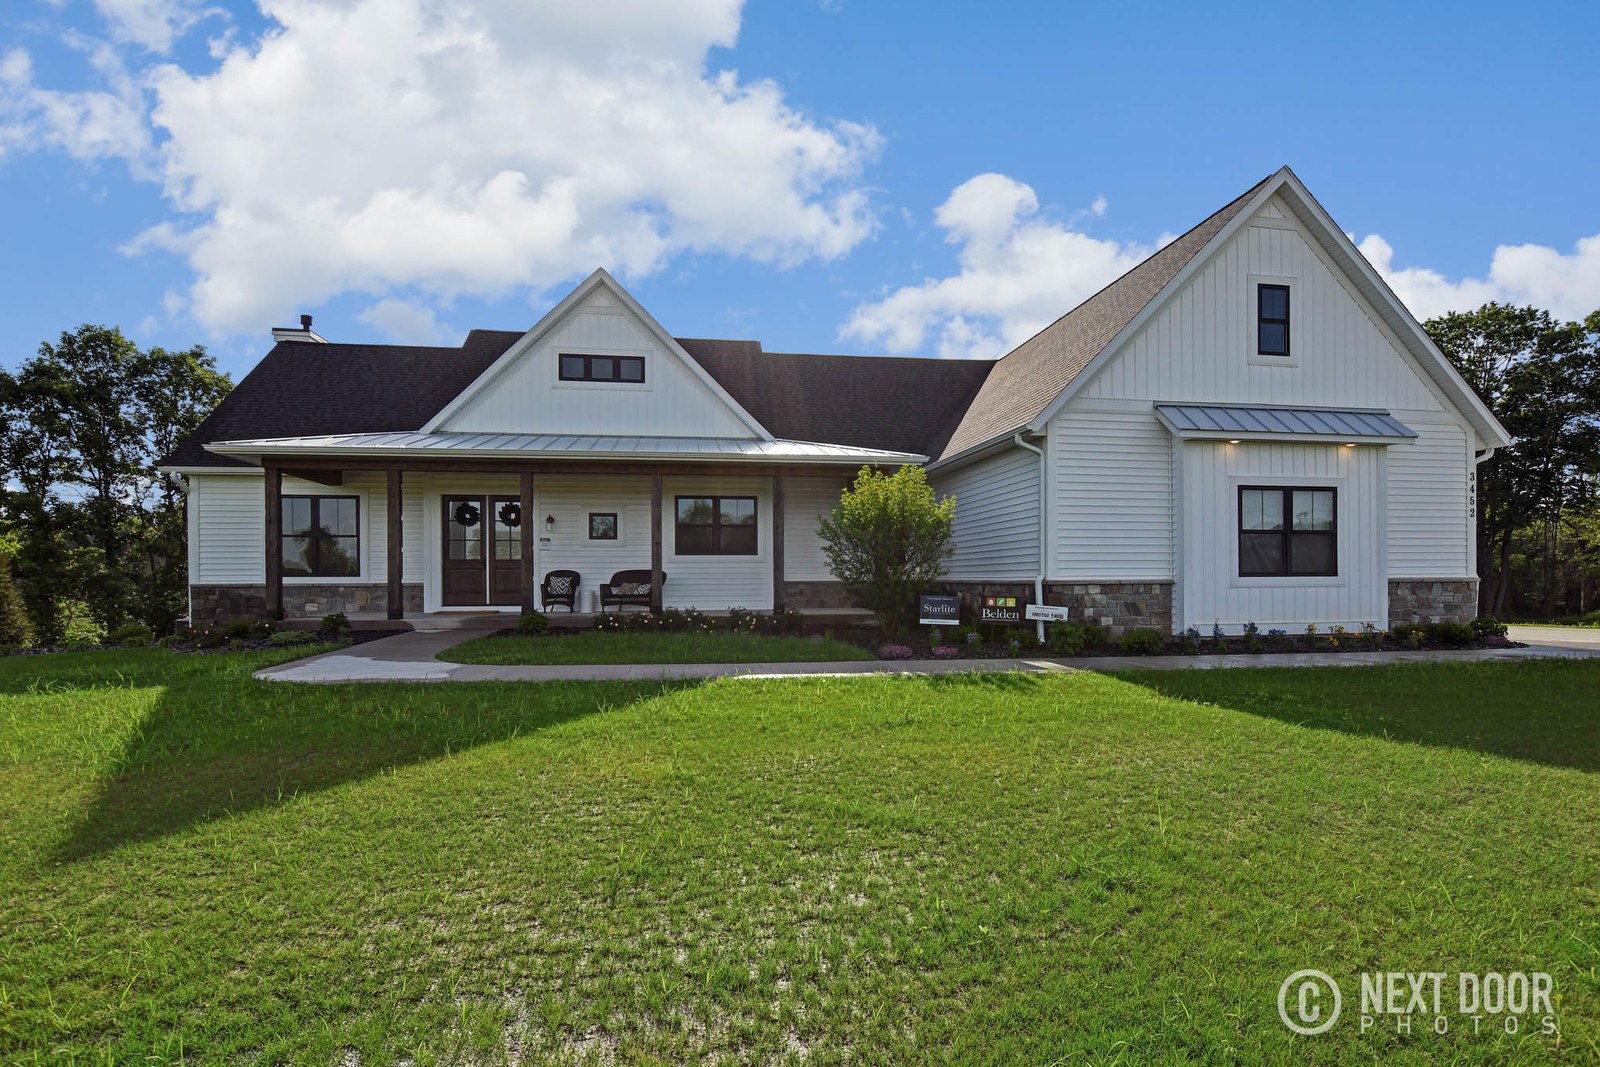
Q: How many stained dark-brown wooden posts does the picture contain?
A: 5